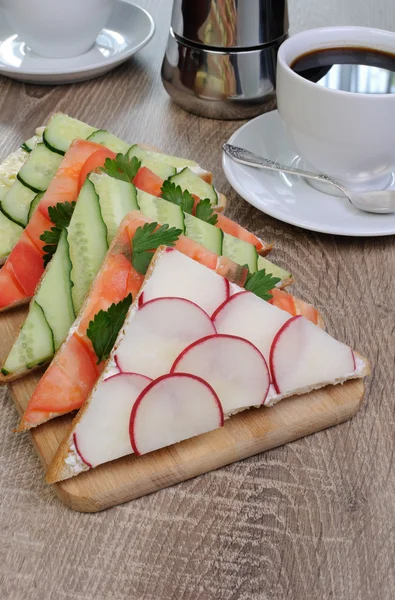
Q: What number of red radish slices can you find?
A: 7